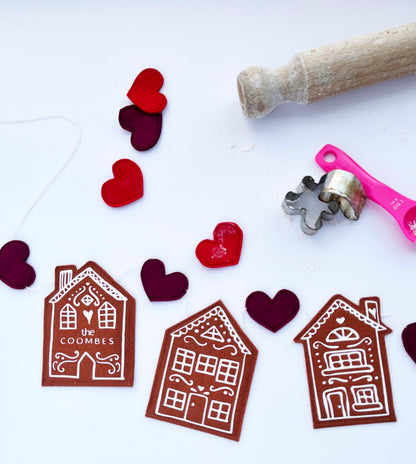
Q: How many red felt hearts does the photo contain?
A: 3